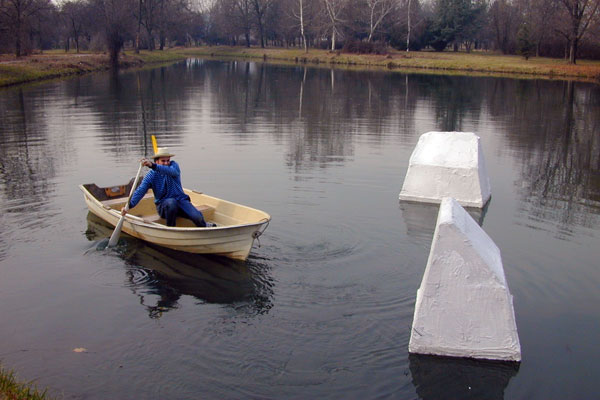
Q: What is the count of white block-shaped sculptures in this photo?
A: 2